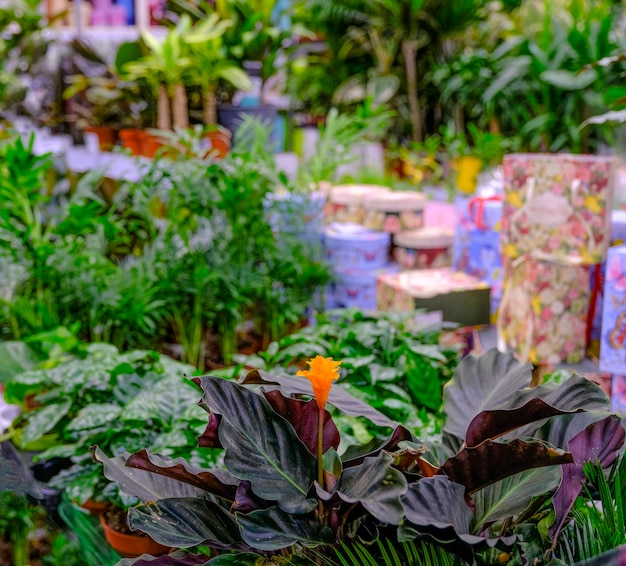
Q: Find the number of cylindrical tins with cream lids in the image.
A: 3